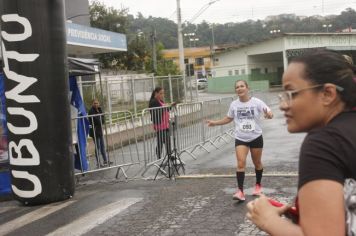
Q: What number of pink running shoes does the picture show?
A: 2